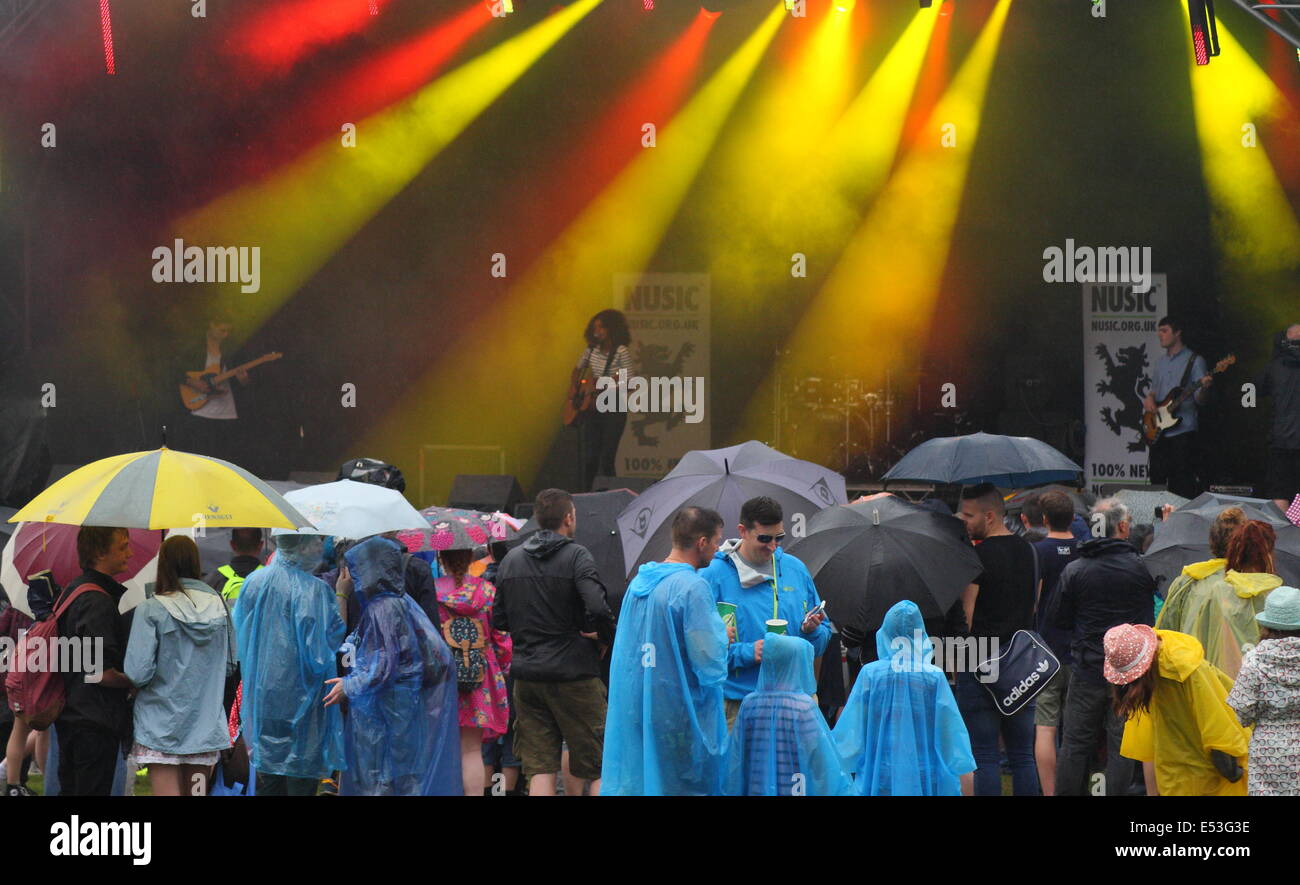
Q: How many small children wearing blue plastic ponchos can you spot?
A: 2